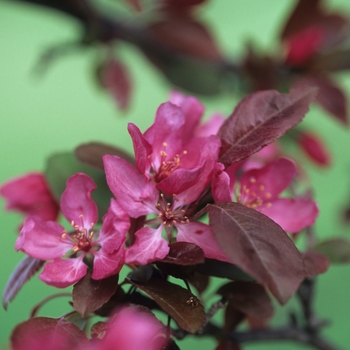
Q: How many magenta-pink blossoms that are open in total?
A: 4